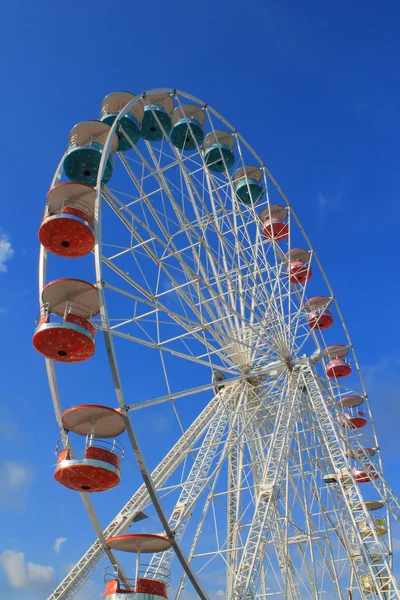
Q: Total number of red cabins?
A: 10